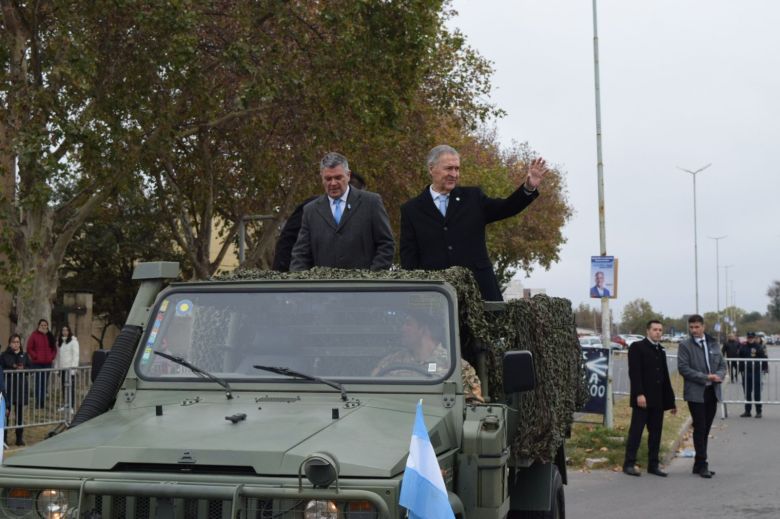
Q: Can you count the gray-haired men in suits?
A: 2